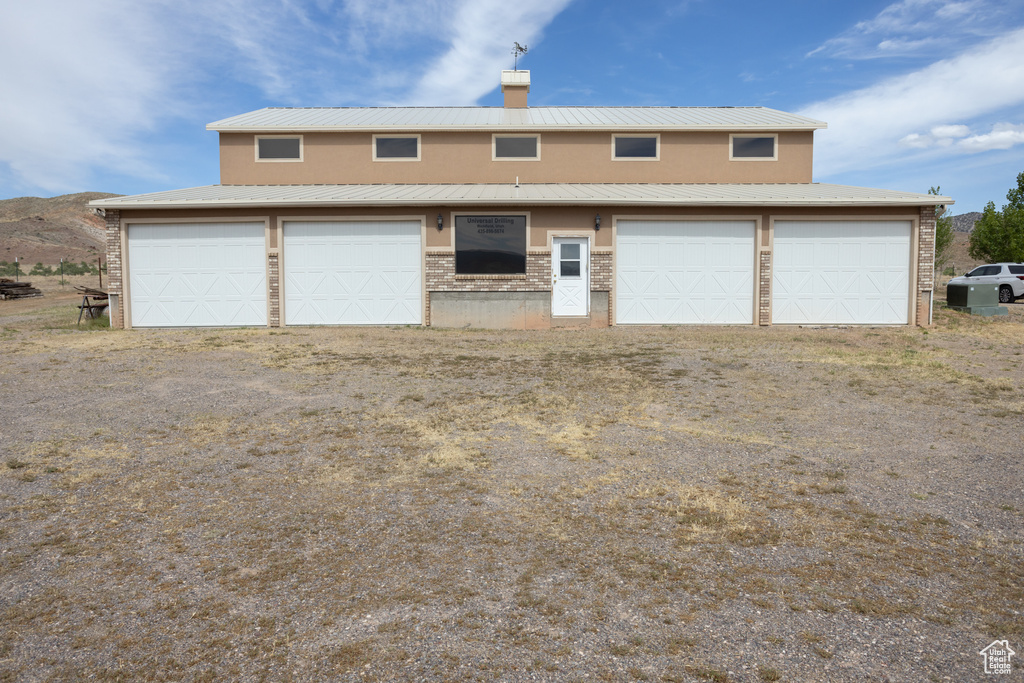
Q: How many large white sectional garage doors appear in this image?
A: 4